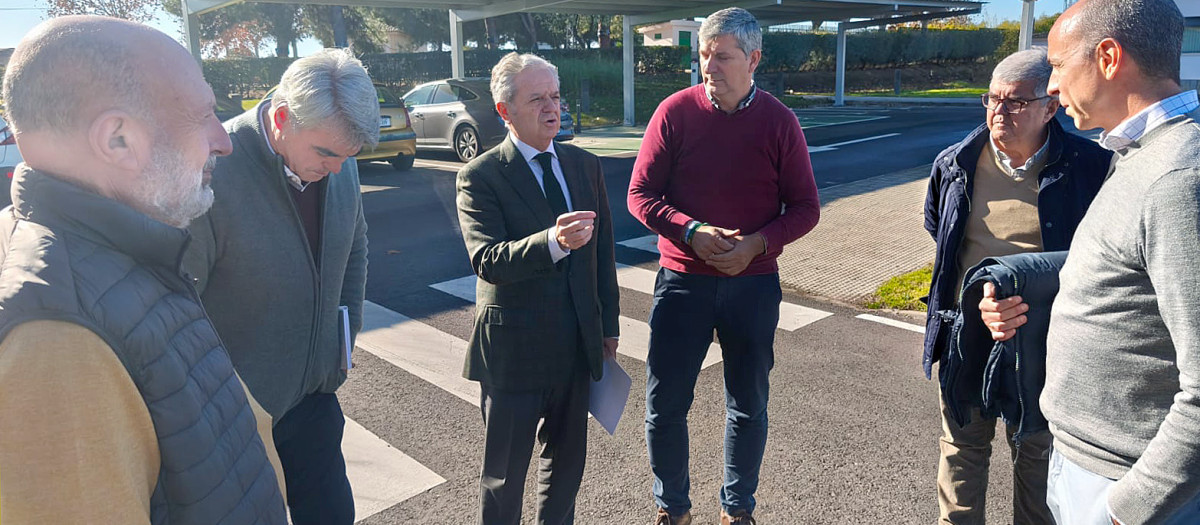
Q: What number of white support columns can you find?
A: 5